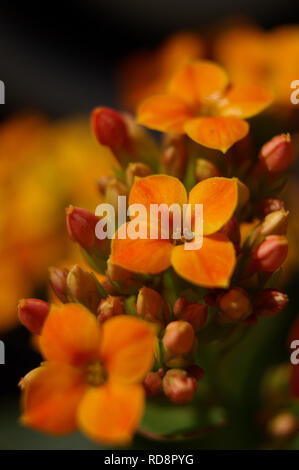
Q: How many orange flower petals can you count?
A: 12